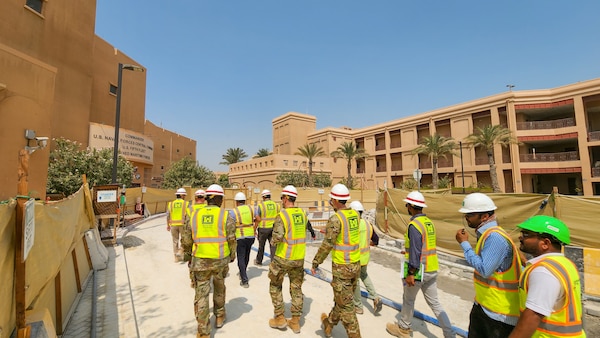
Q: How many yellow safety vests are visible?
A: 11